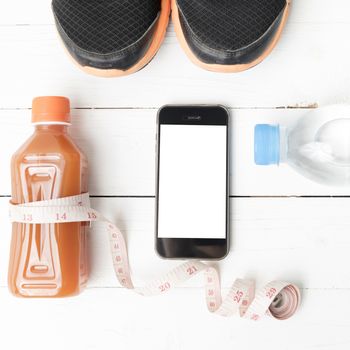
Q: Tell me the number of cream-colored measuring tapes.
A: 1